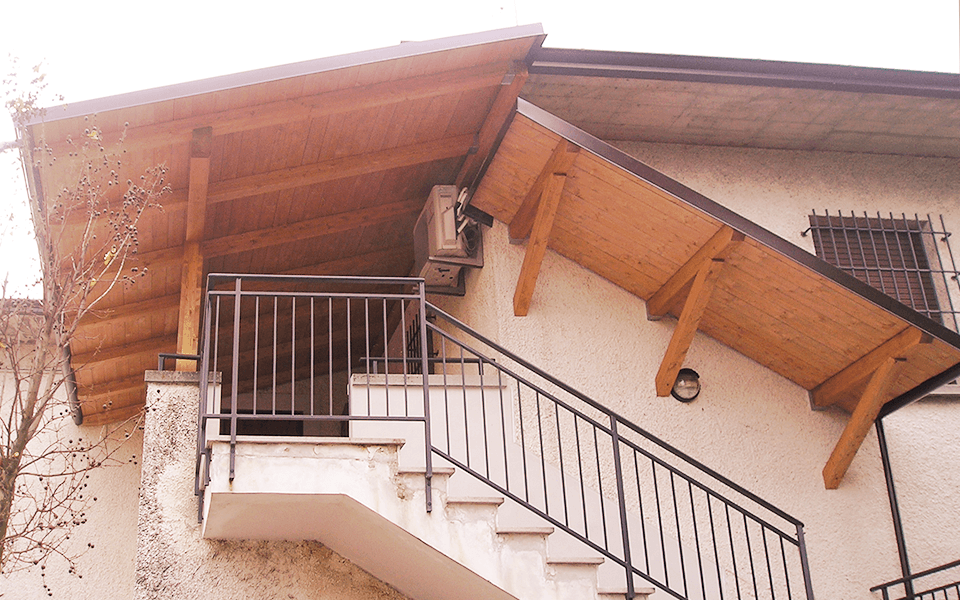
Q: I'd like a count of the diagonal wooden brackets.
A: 3